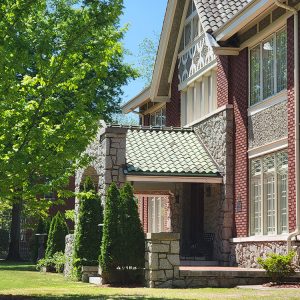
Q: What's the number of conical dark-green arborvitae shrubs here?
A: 4